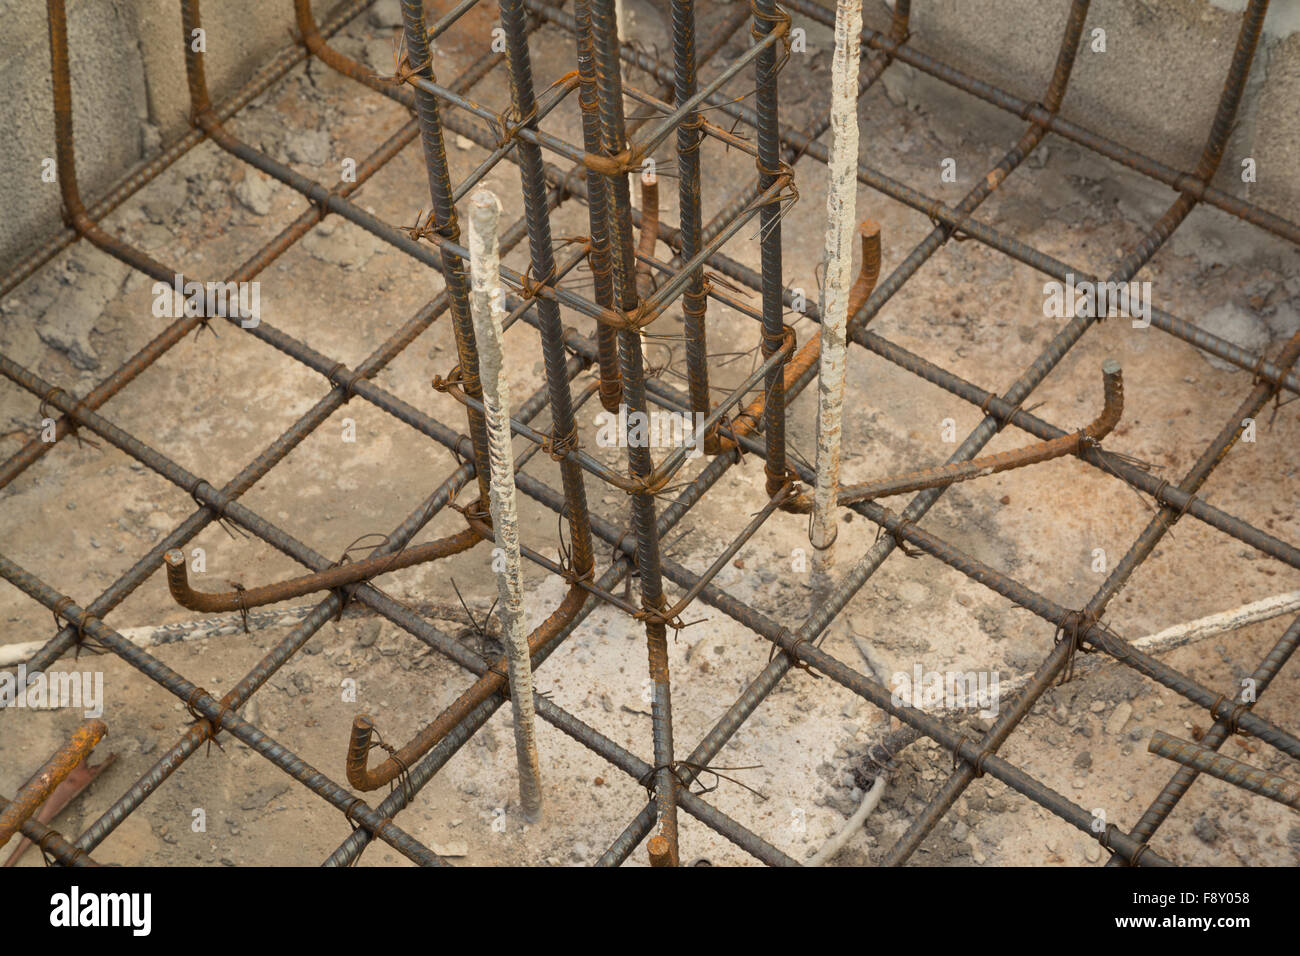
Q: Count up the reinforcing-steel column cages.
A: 1